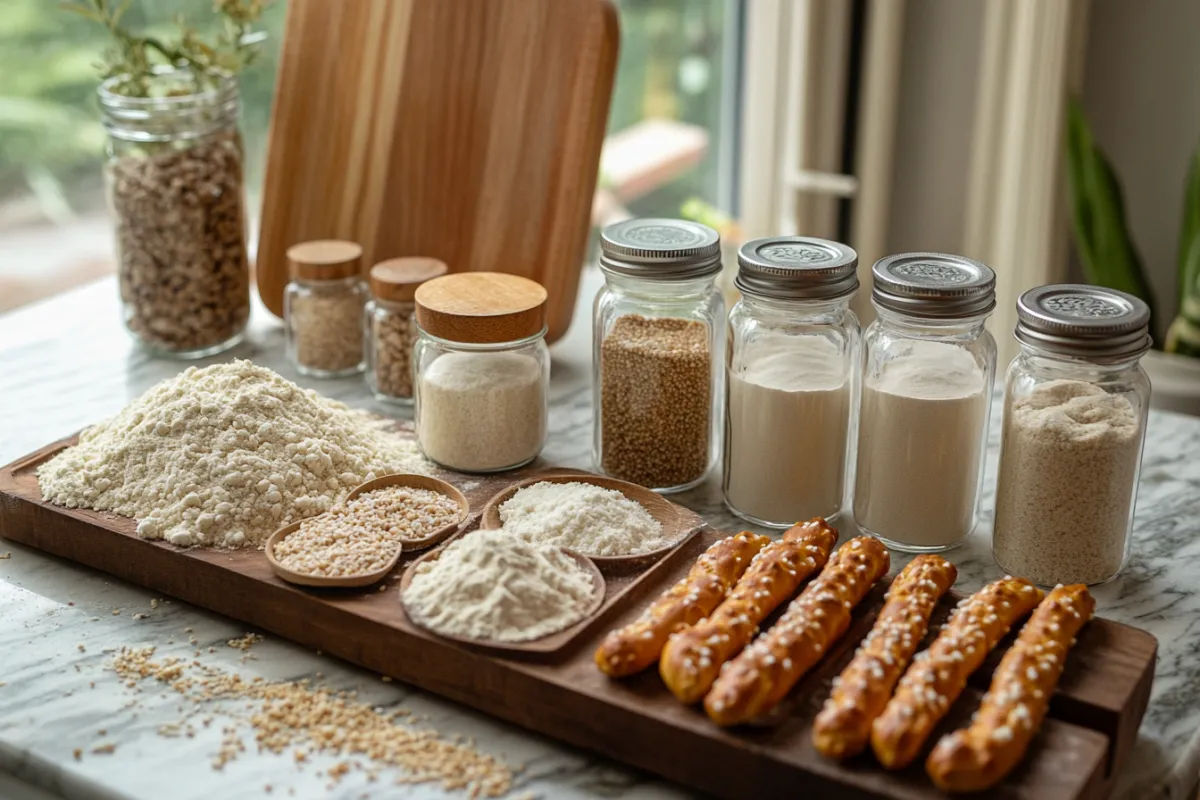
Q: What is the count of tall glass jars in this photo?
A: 5